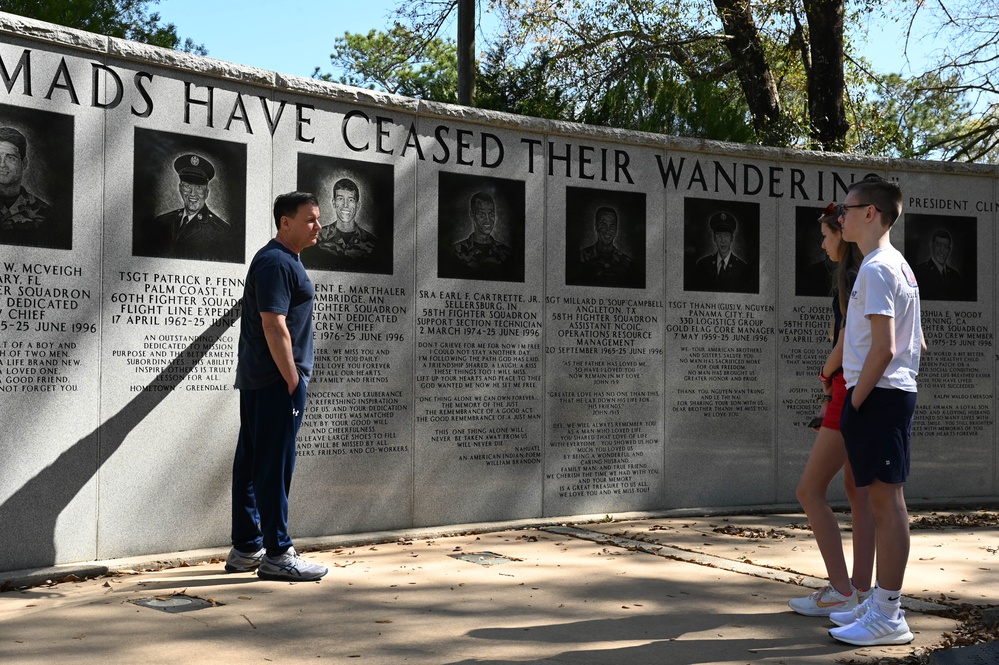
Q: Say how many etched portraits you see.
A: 8